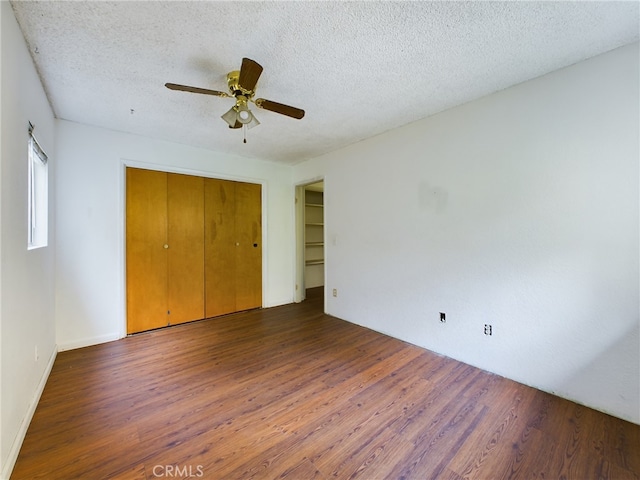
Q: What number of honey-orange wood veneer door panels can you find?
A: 4